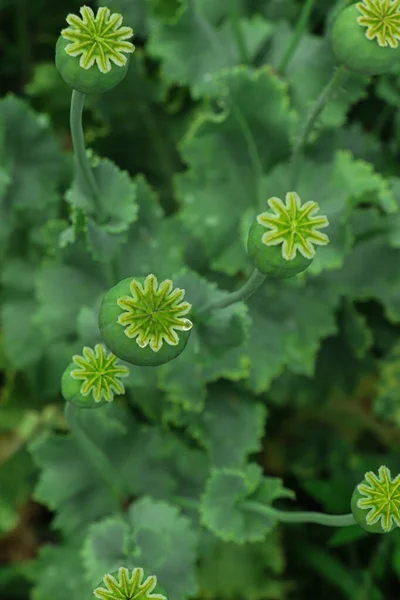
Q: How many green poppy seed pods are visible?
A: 7